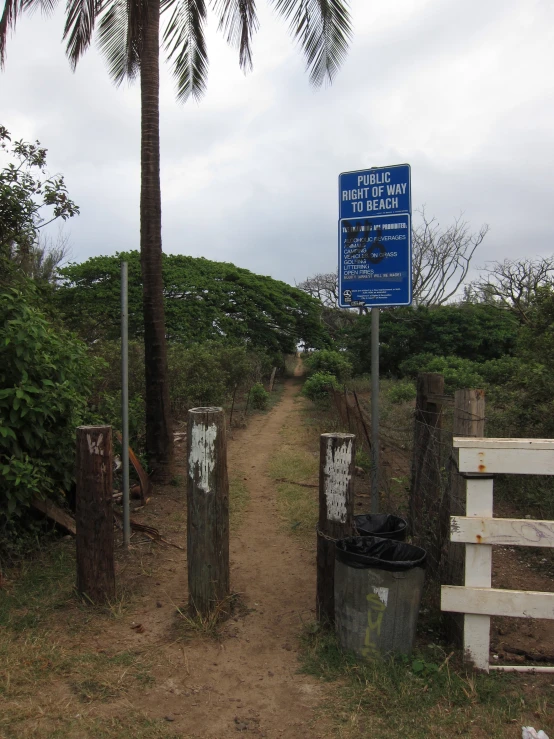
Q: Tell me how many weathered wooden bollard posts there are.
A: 3